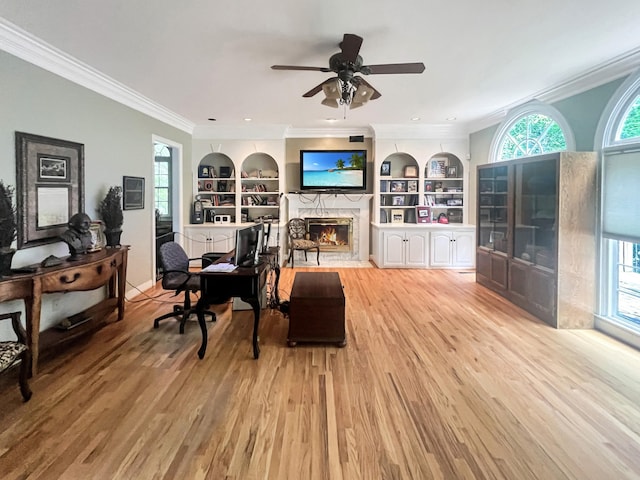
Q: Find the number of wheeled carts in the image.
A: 0